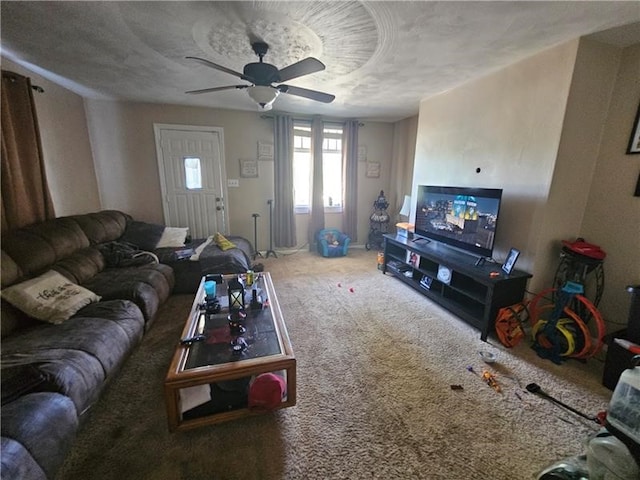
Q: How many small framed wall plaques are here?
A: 4